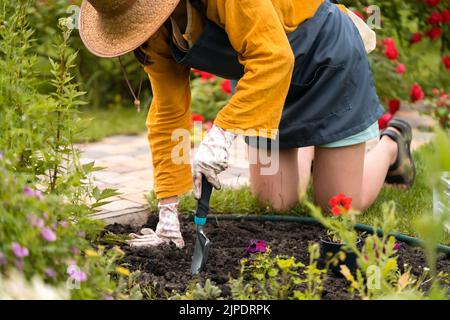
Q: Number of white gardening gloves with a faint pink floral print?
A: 2